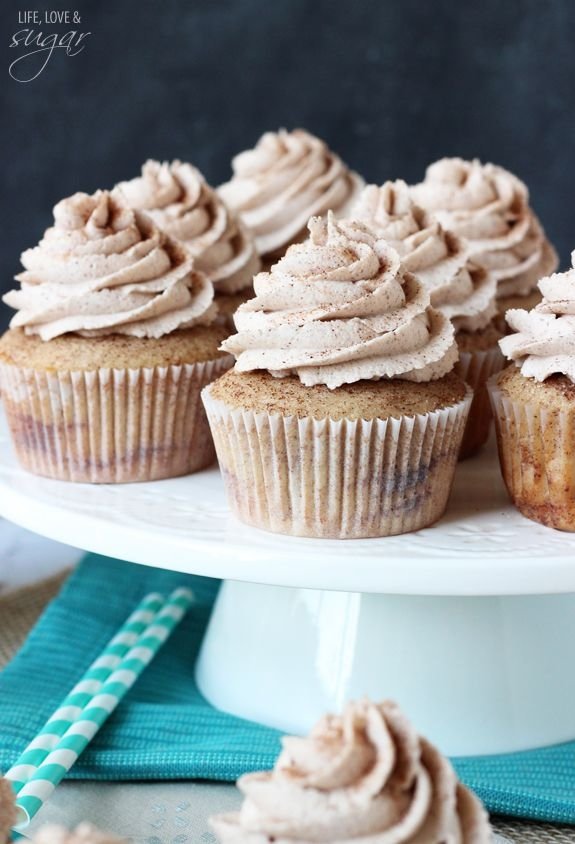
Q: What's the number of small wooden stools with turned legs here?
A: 0